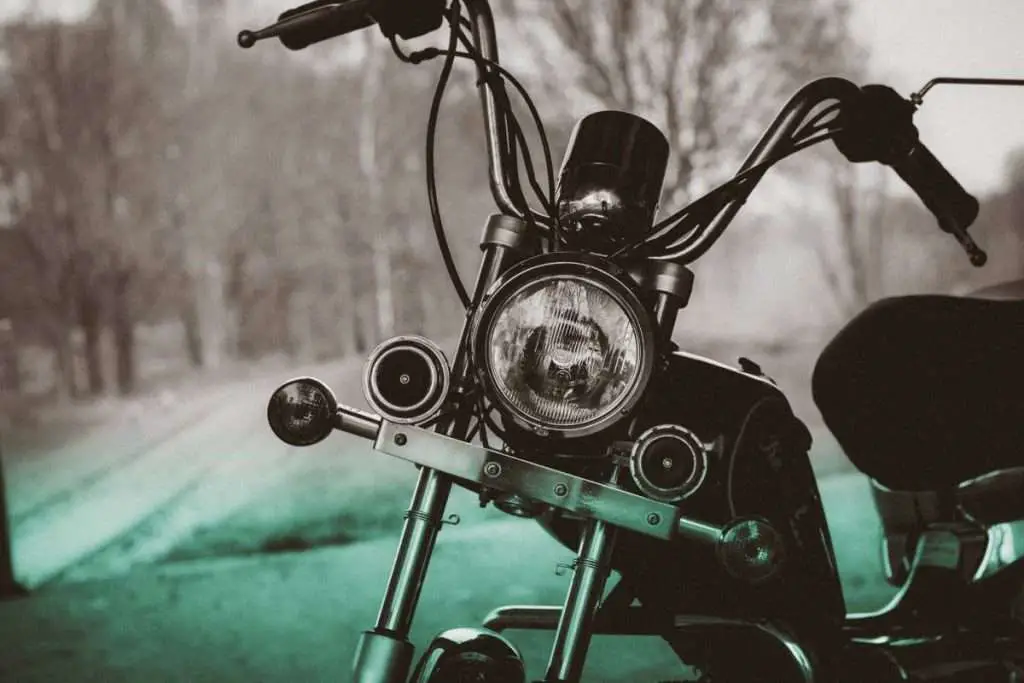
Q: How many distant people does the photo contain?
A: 0